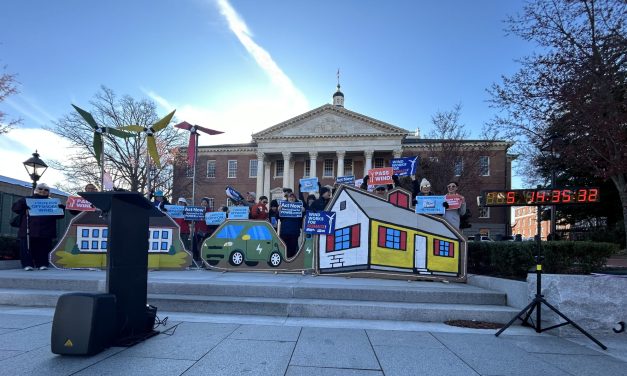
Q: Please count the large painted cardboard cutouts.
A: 3